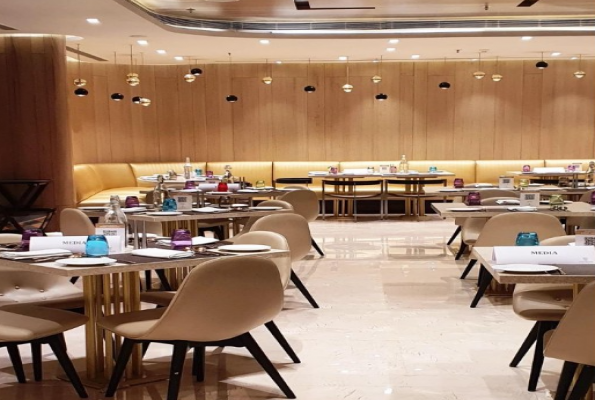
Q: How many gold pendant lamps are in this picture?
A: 11